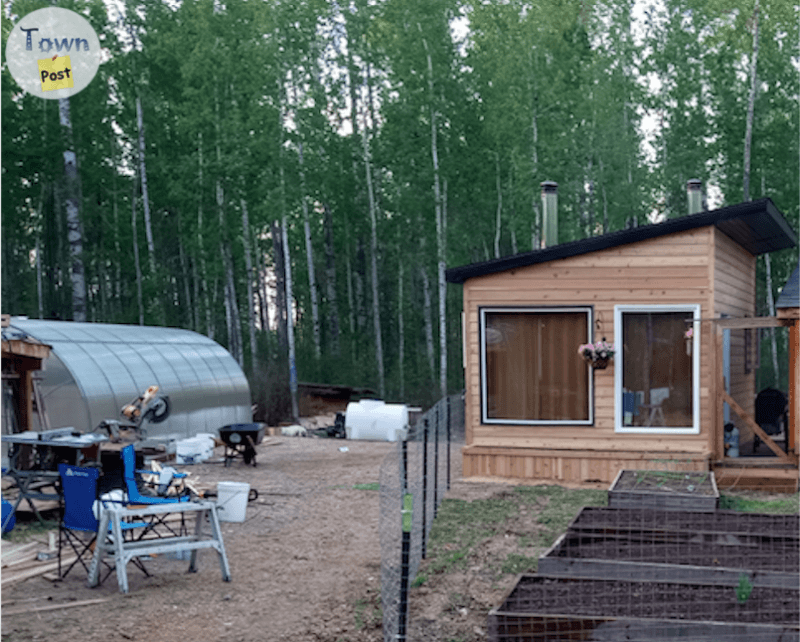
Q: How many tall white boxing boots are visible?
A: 0